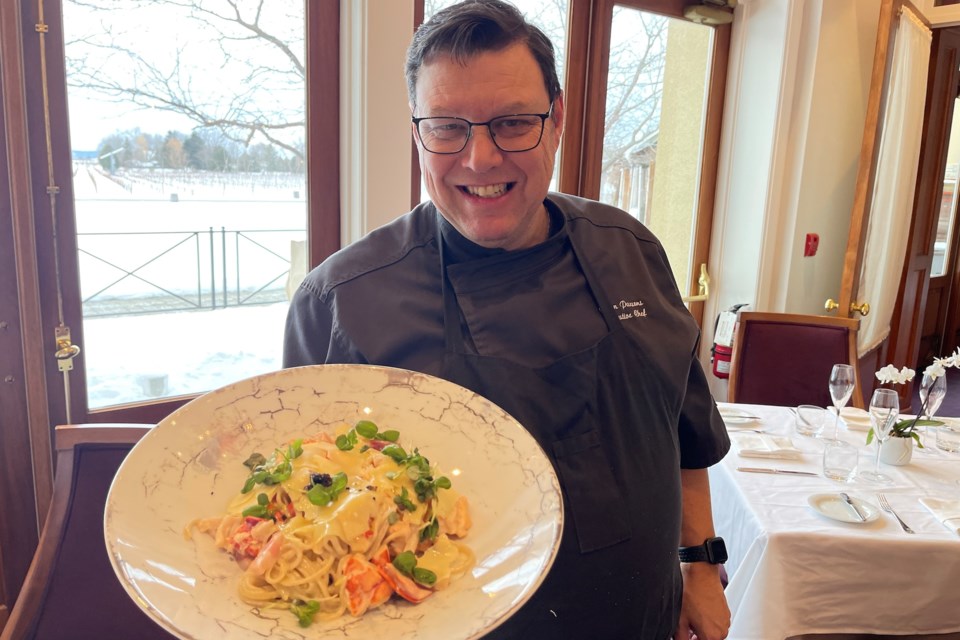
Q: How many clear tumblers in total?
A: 3